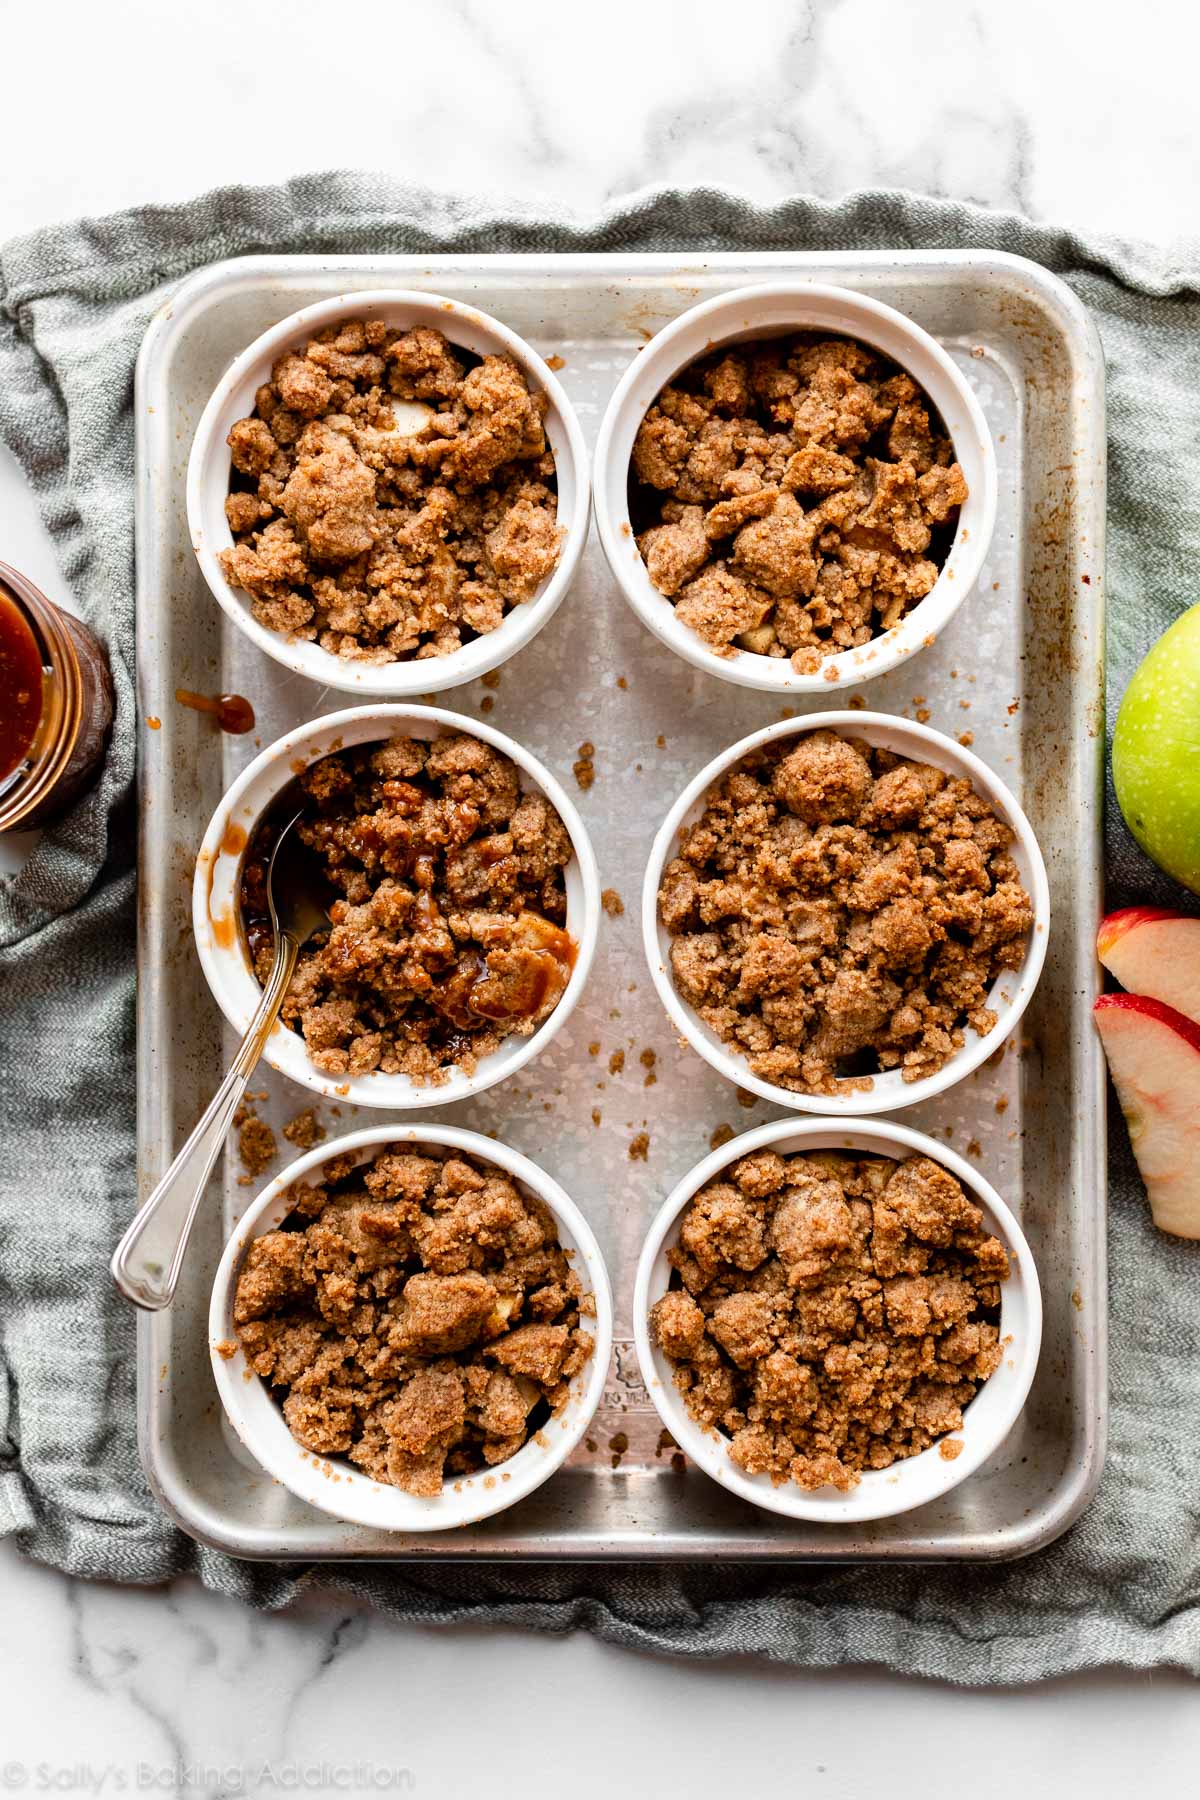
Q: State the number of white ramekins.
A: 6